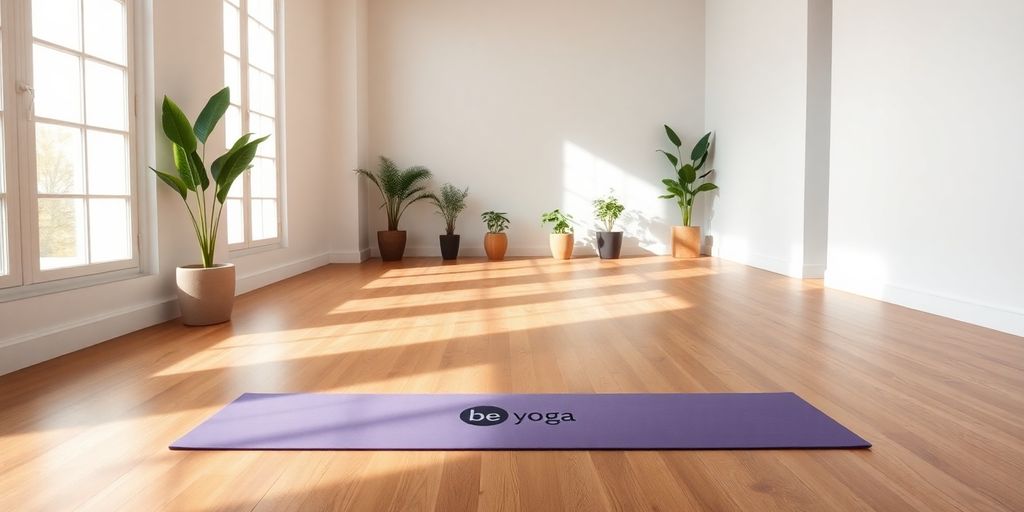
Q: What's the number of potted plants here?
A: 7